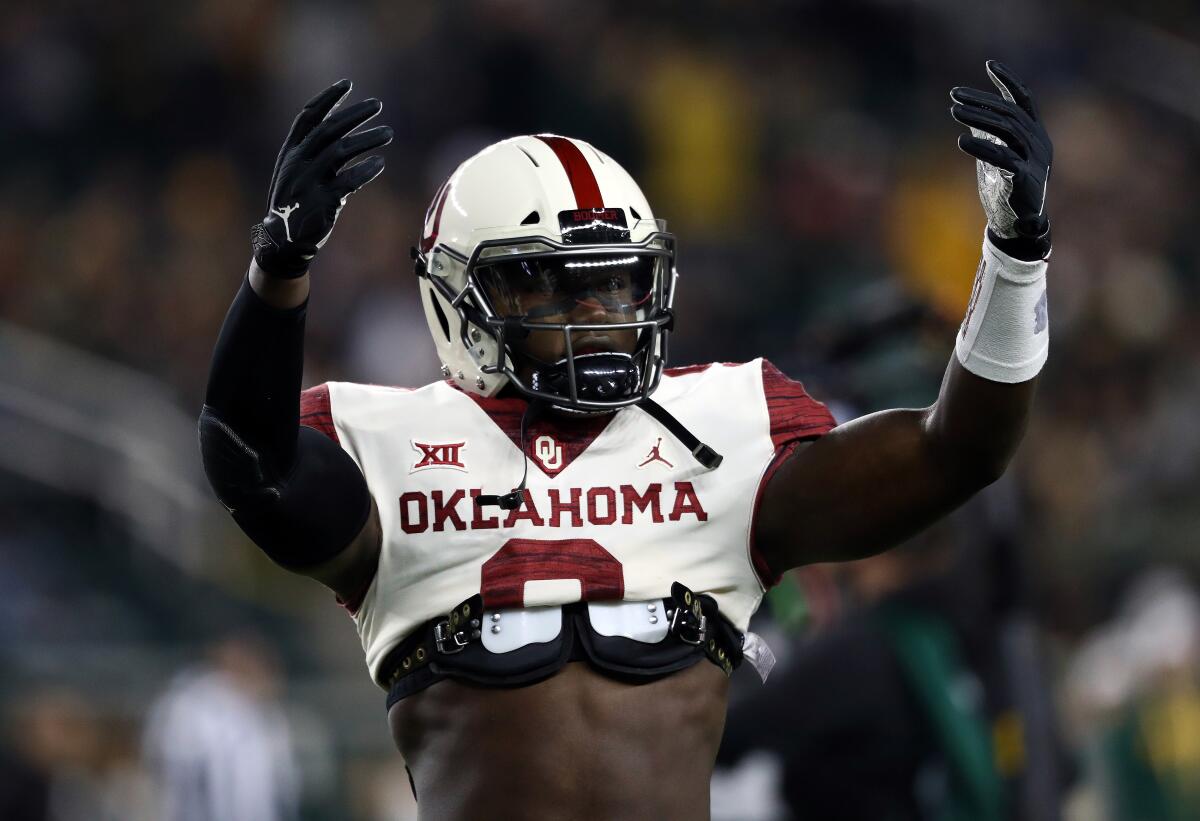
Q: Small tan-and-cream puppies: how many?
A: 0